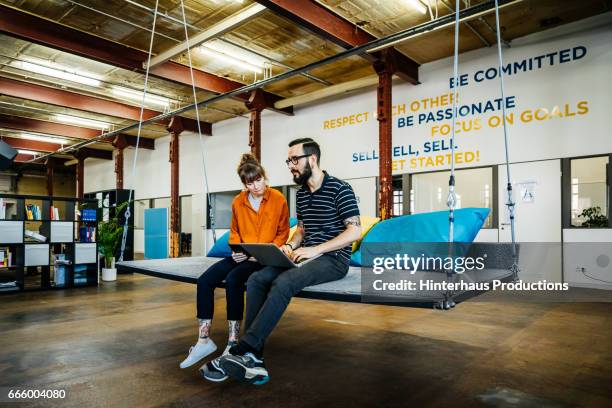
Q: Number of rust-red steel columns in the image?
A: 6